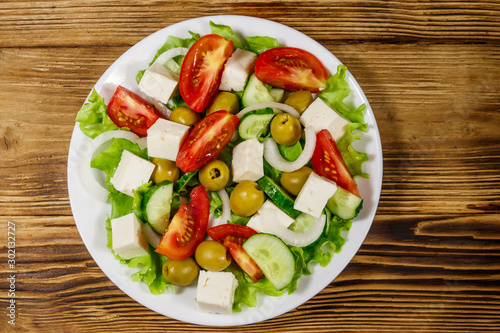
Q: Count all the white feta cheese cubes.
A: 10